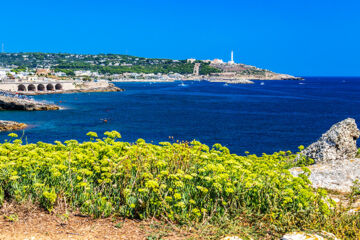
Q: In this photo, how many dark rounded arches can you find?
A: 5